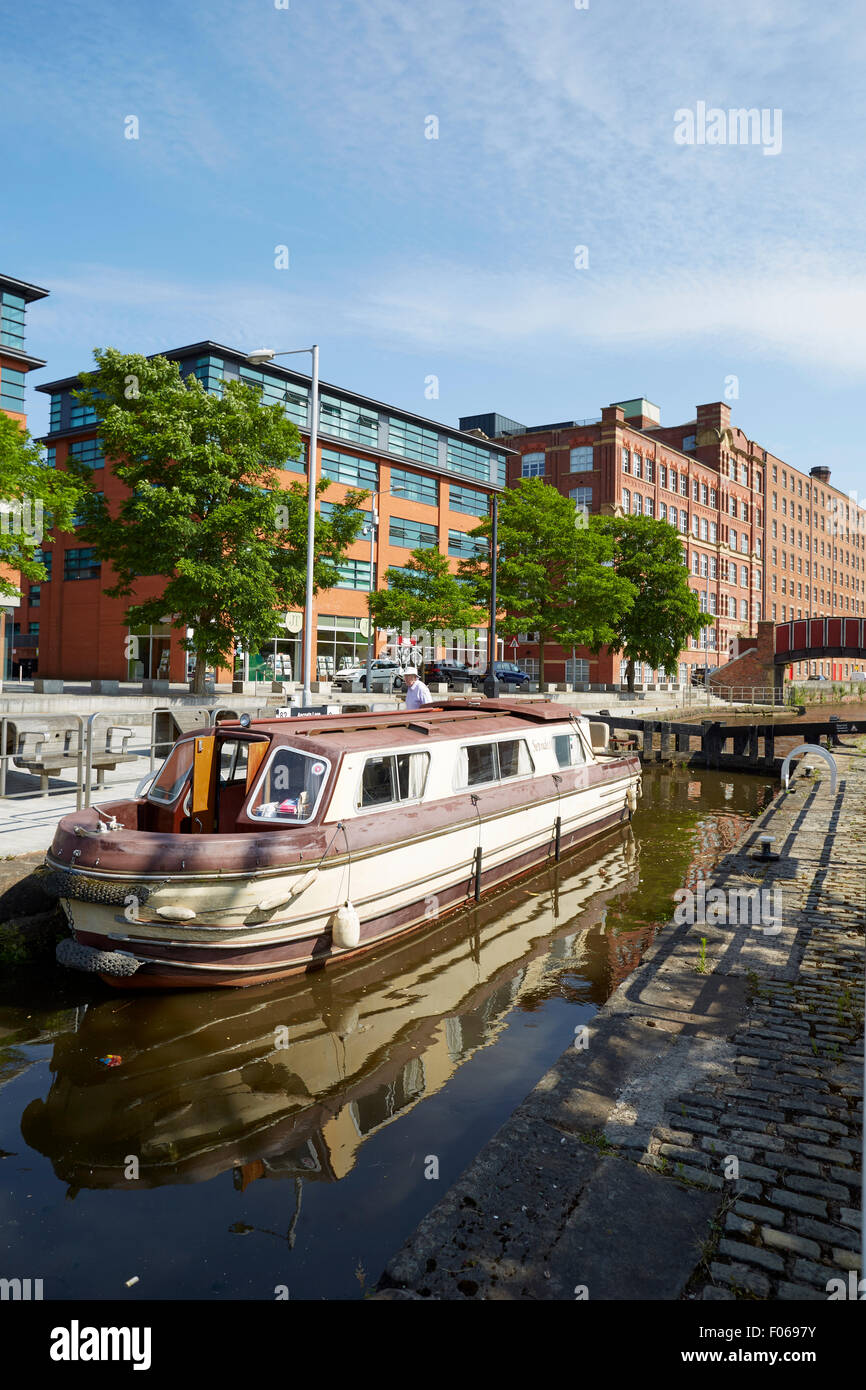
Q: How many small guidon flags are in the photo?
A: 0